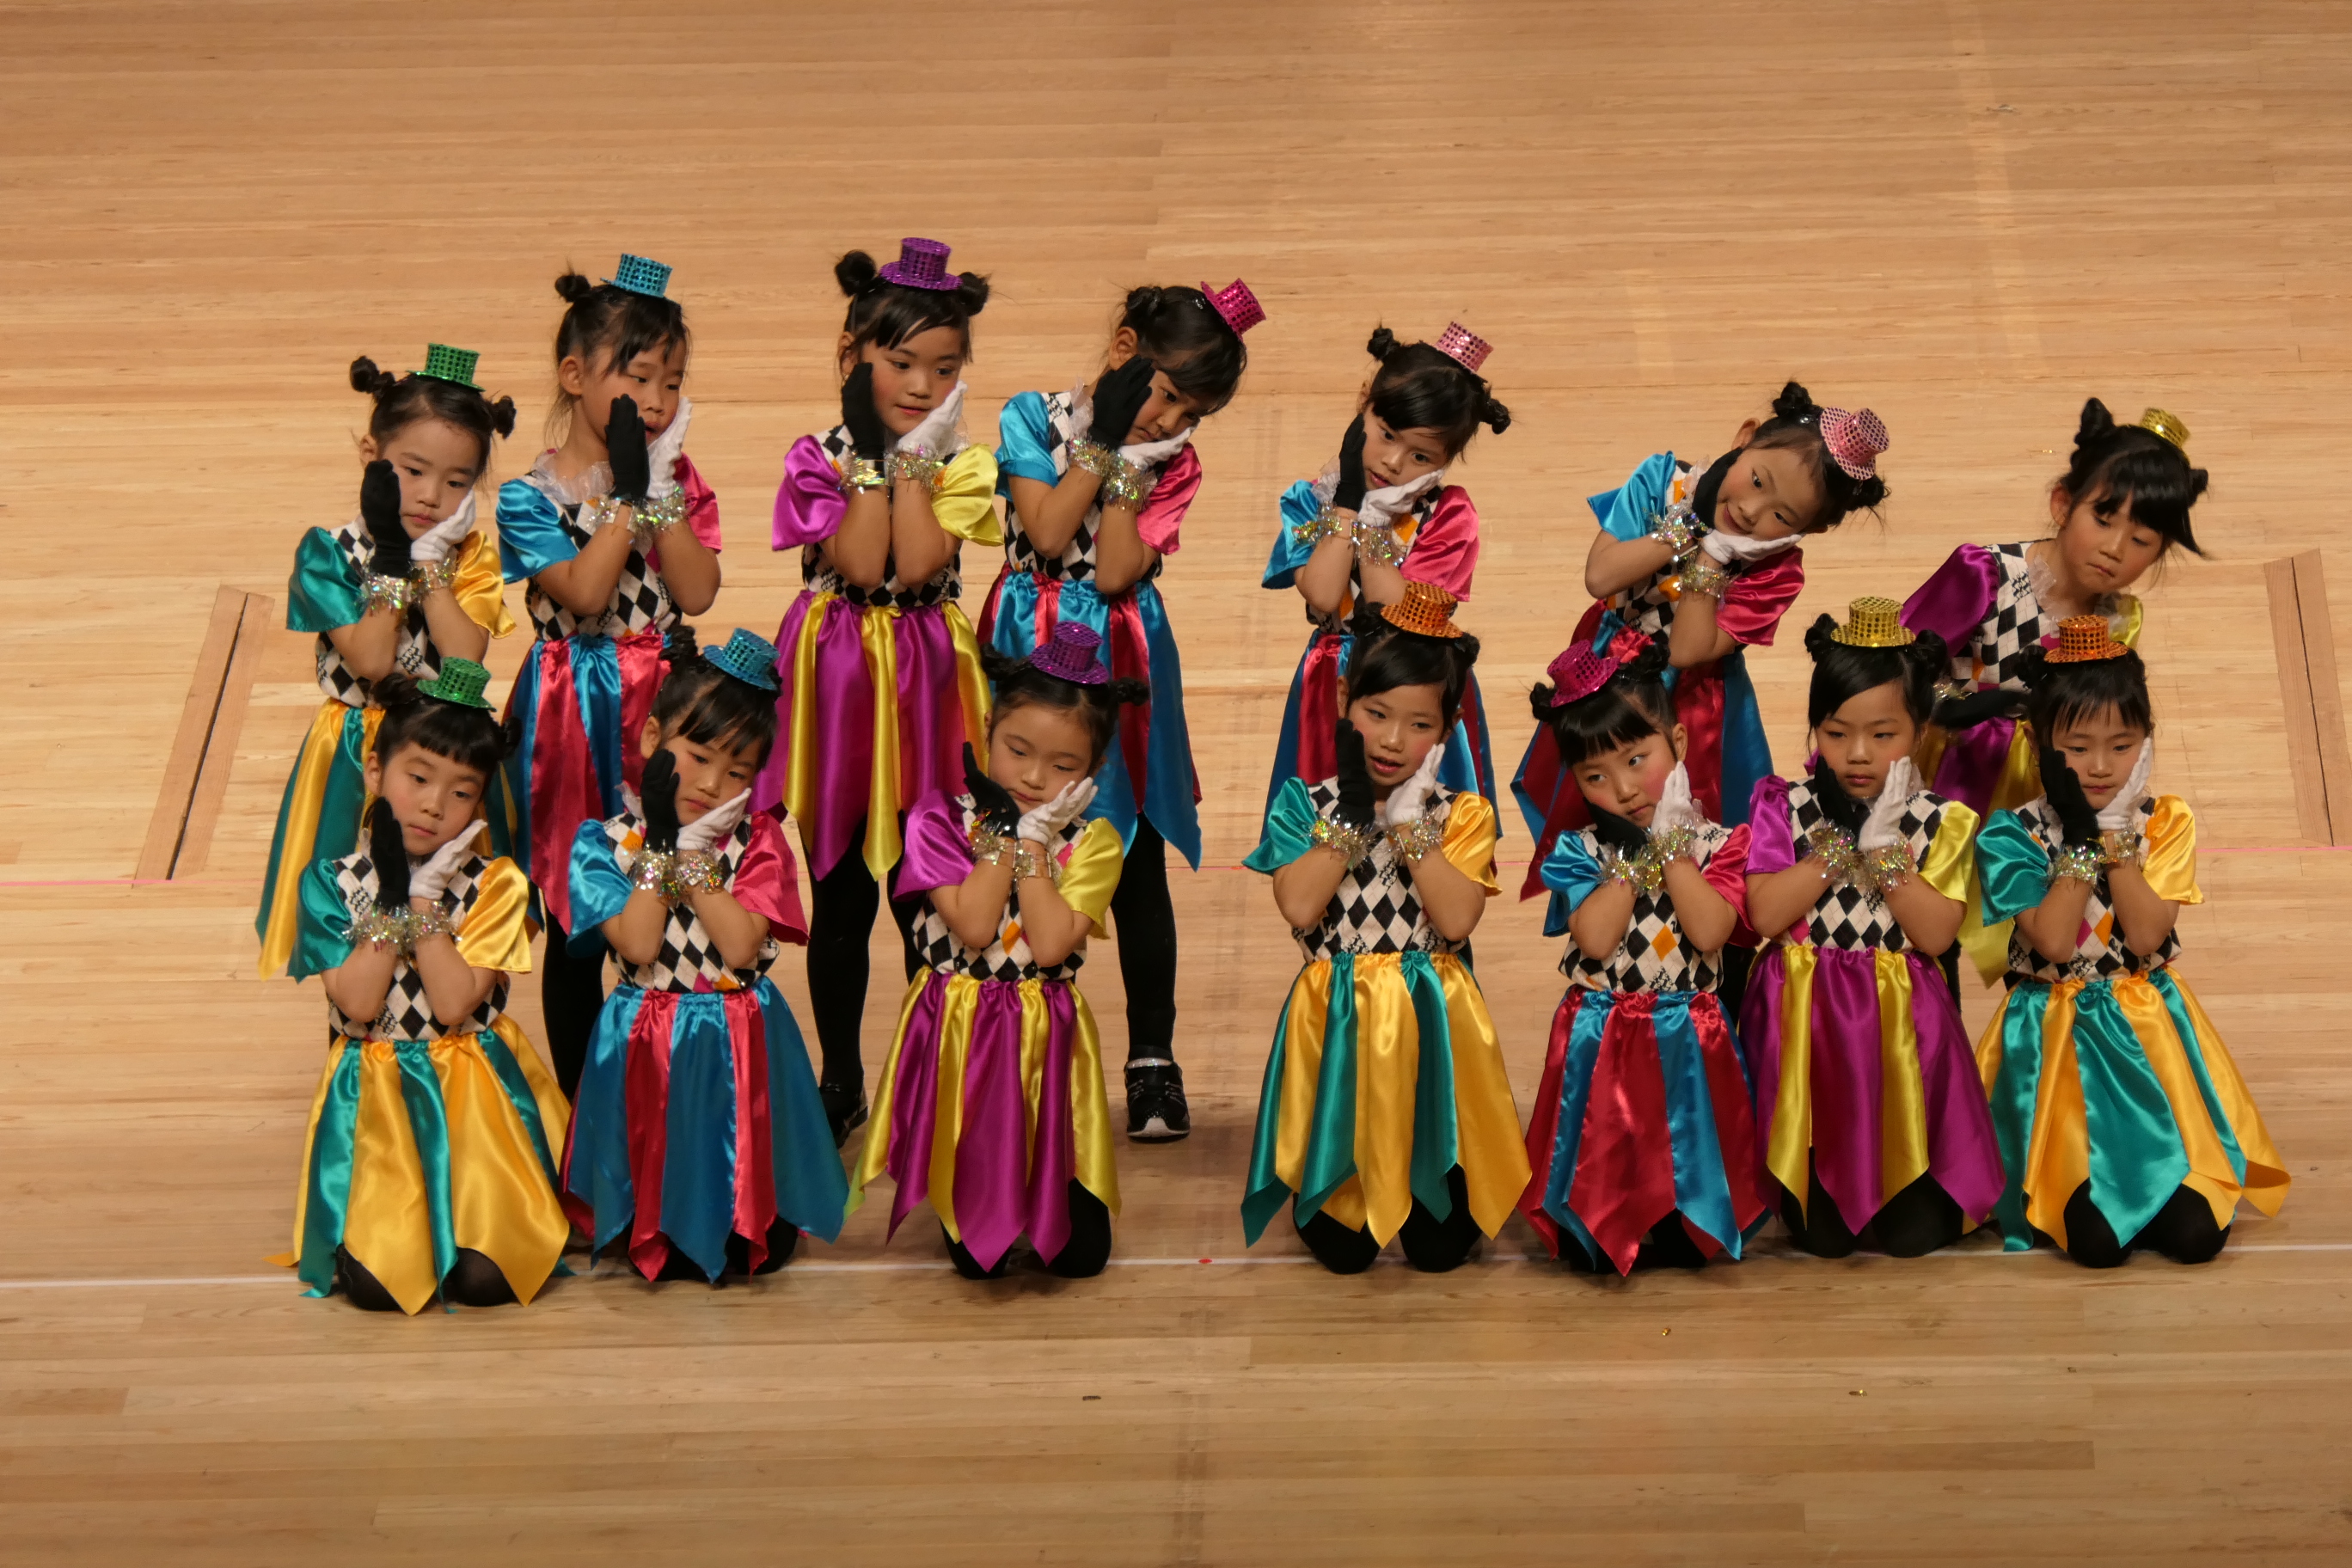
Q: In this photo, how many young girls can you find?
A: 14